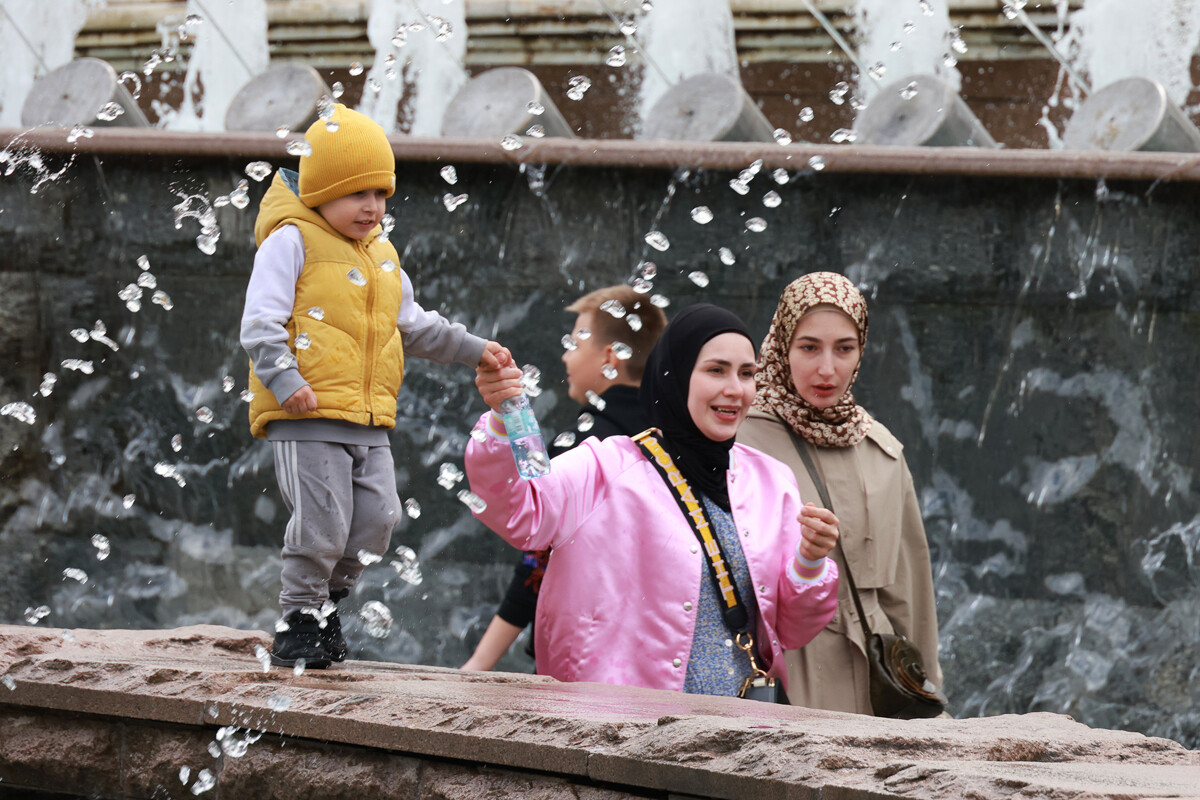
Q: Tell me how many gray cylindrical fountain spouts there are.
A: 6